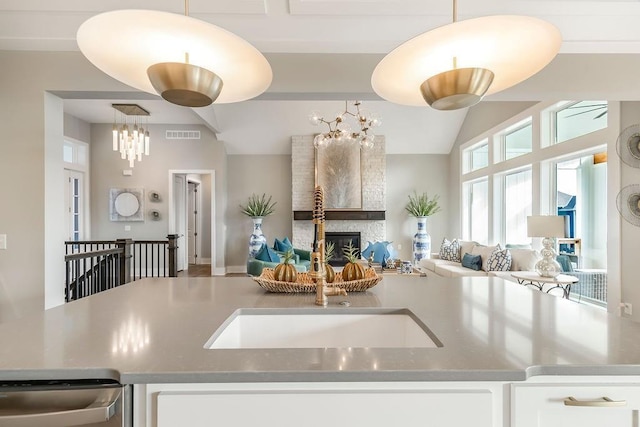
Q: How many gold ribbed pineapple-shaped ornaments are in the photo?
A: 3